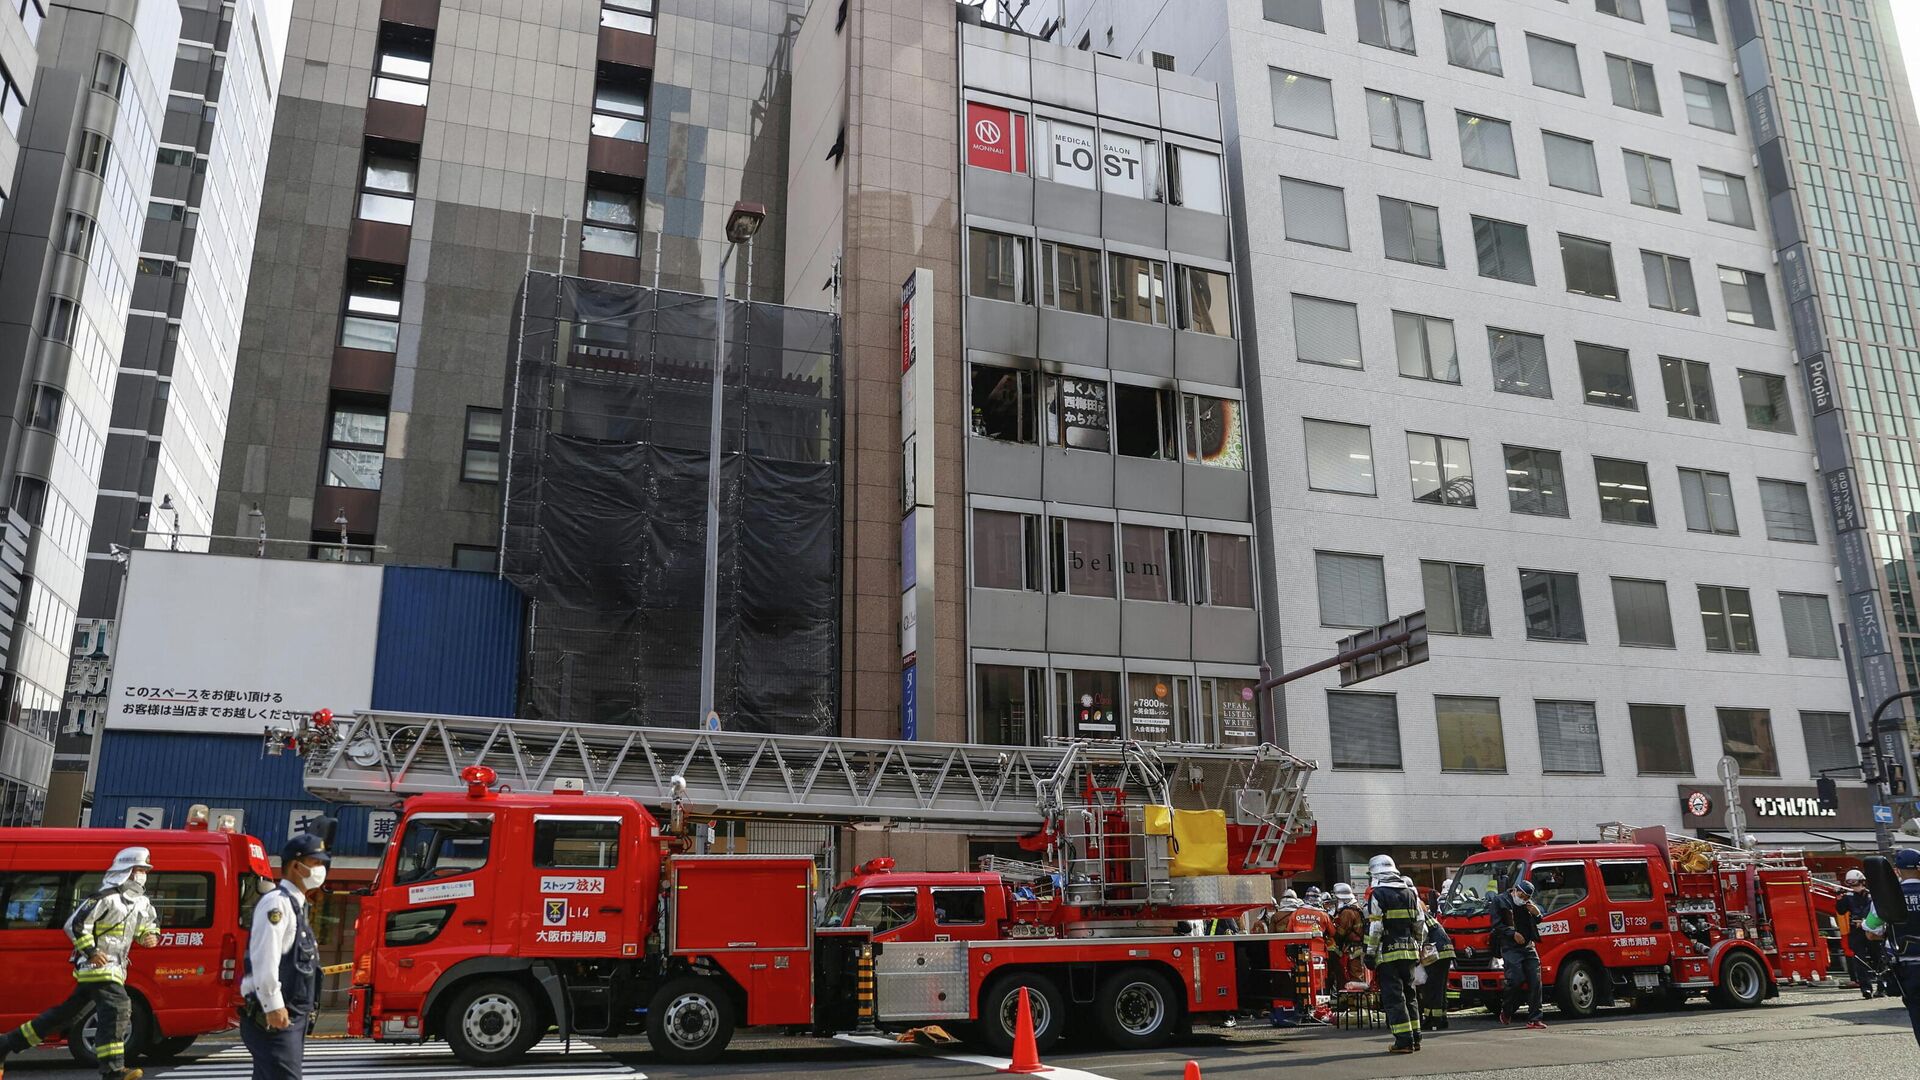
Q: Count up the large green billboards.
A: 0